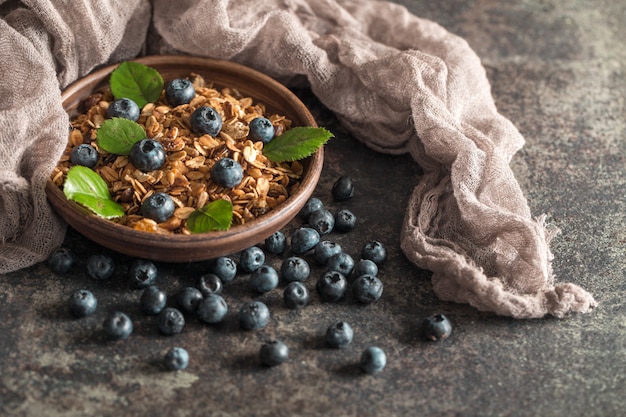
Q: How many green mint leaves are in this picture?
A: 5